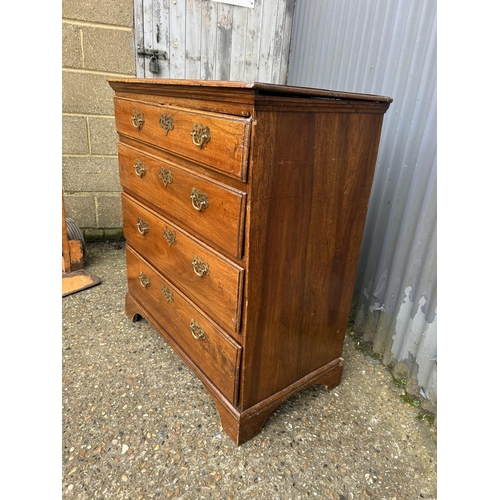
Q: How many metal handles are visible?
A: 8